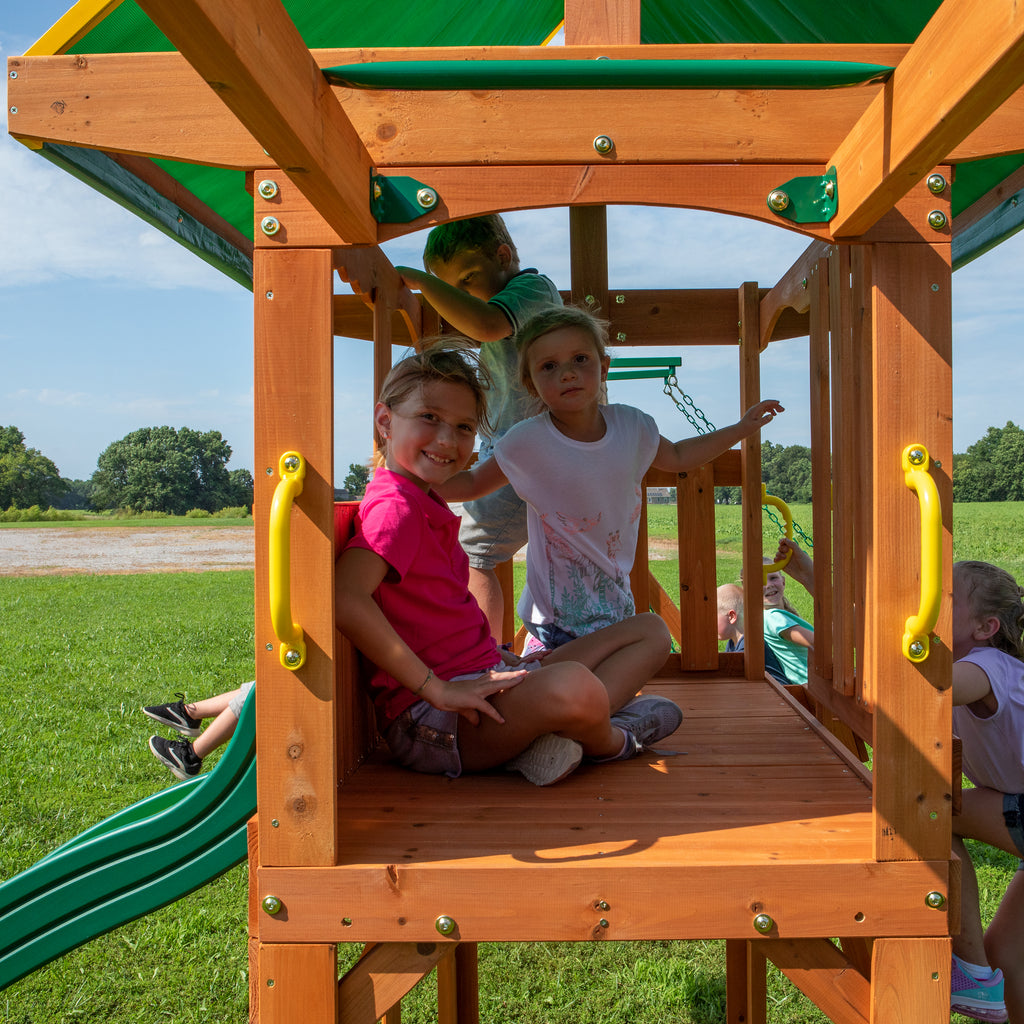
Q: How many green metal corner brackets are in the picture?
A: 2